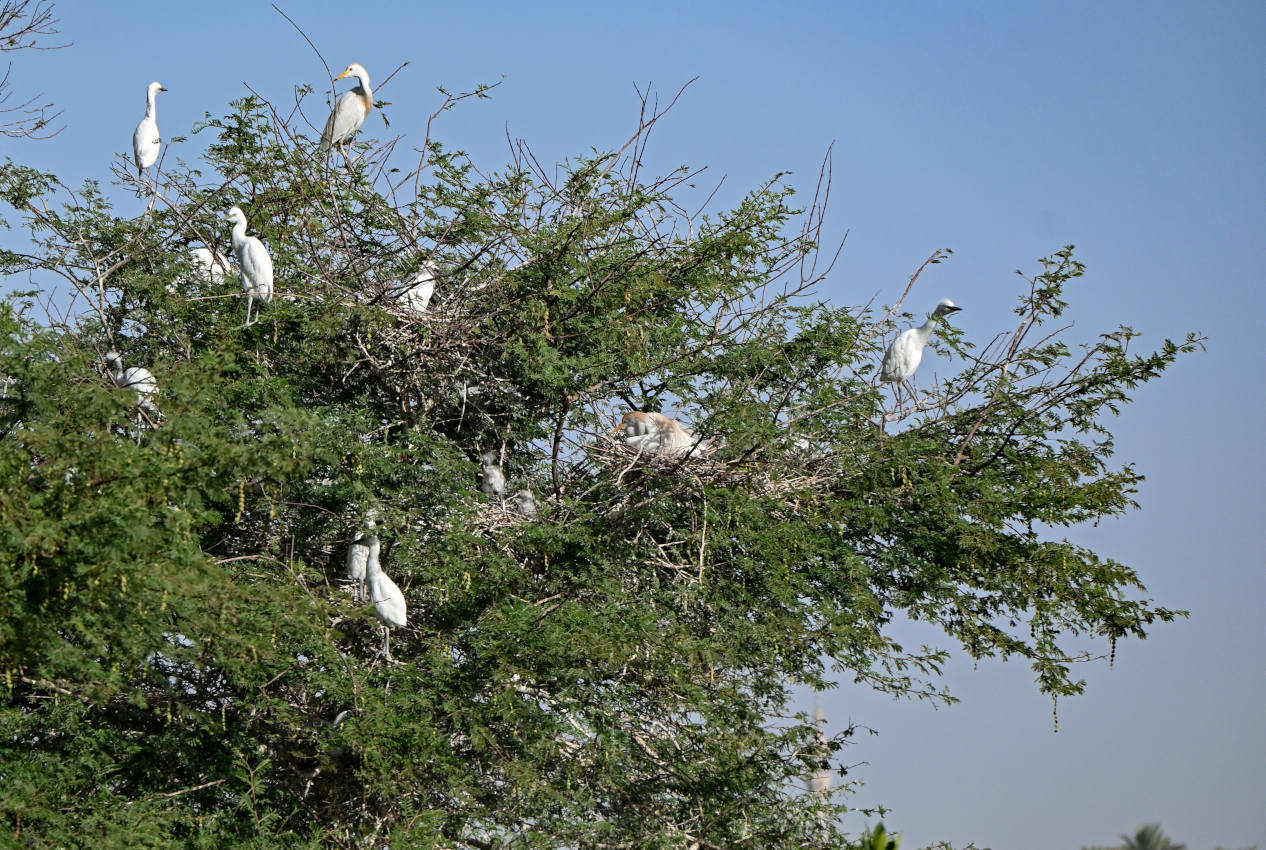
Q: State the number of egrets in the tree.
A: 12